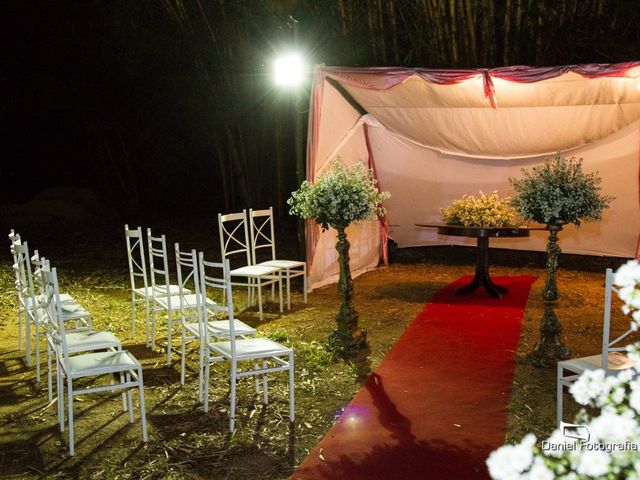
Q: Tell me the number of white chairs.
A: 11